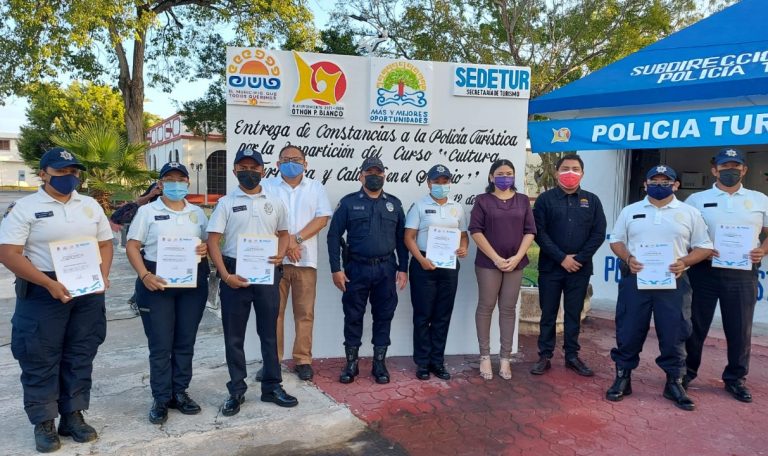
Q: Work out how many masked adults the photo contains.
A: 10